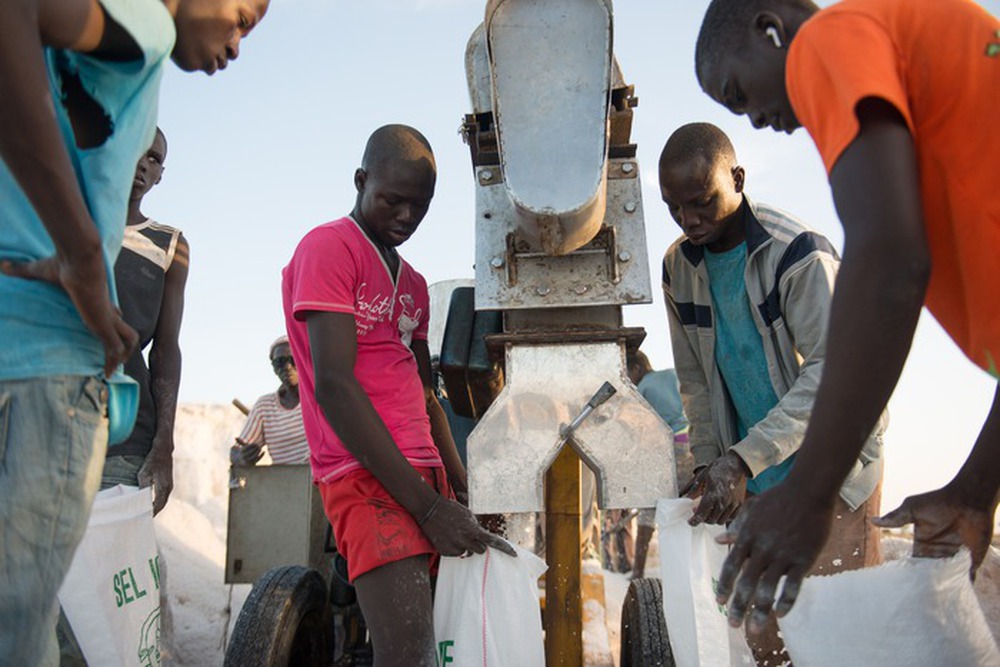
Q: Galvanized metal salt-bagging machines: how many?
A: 1